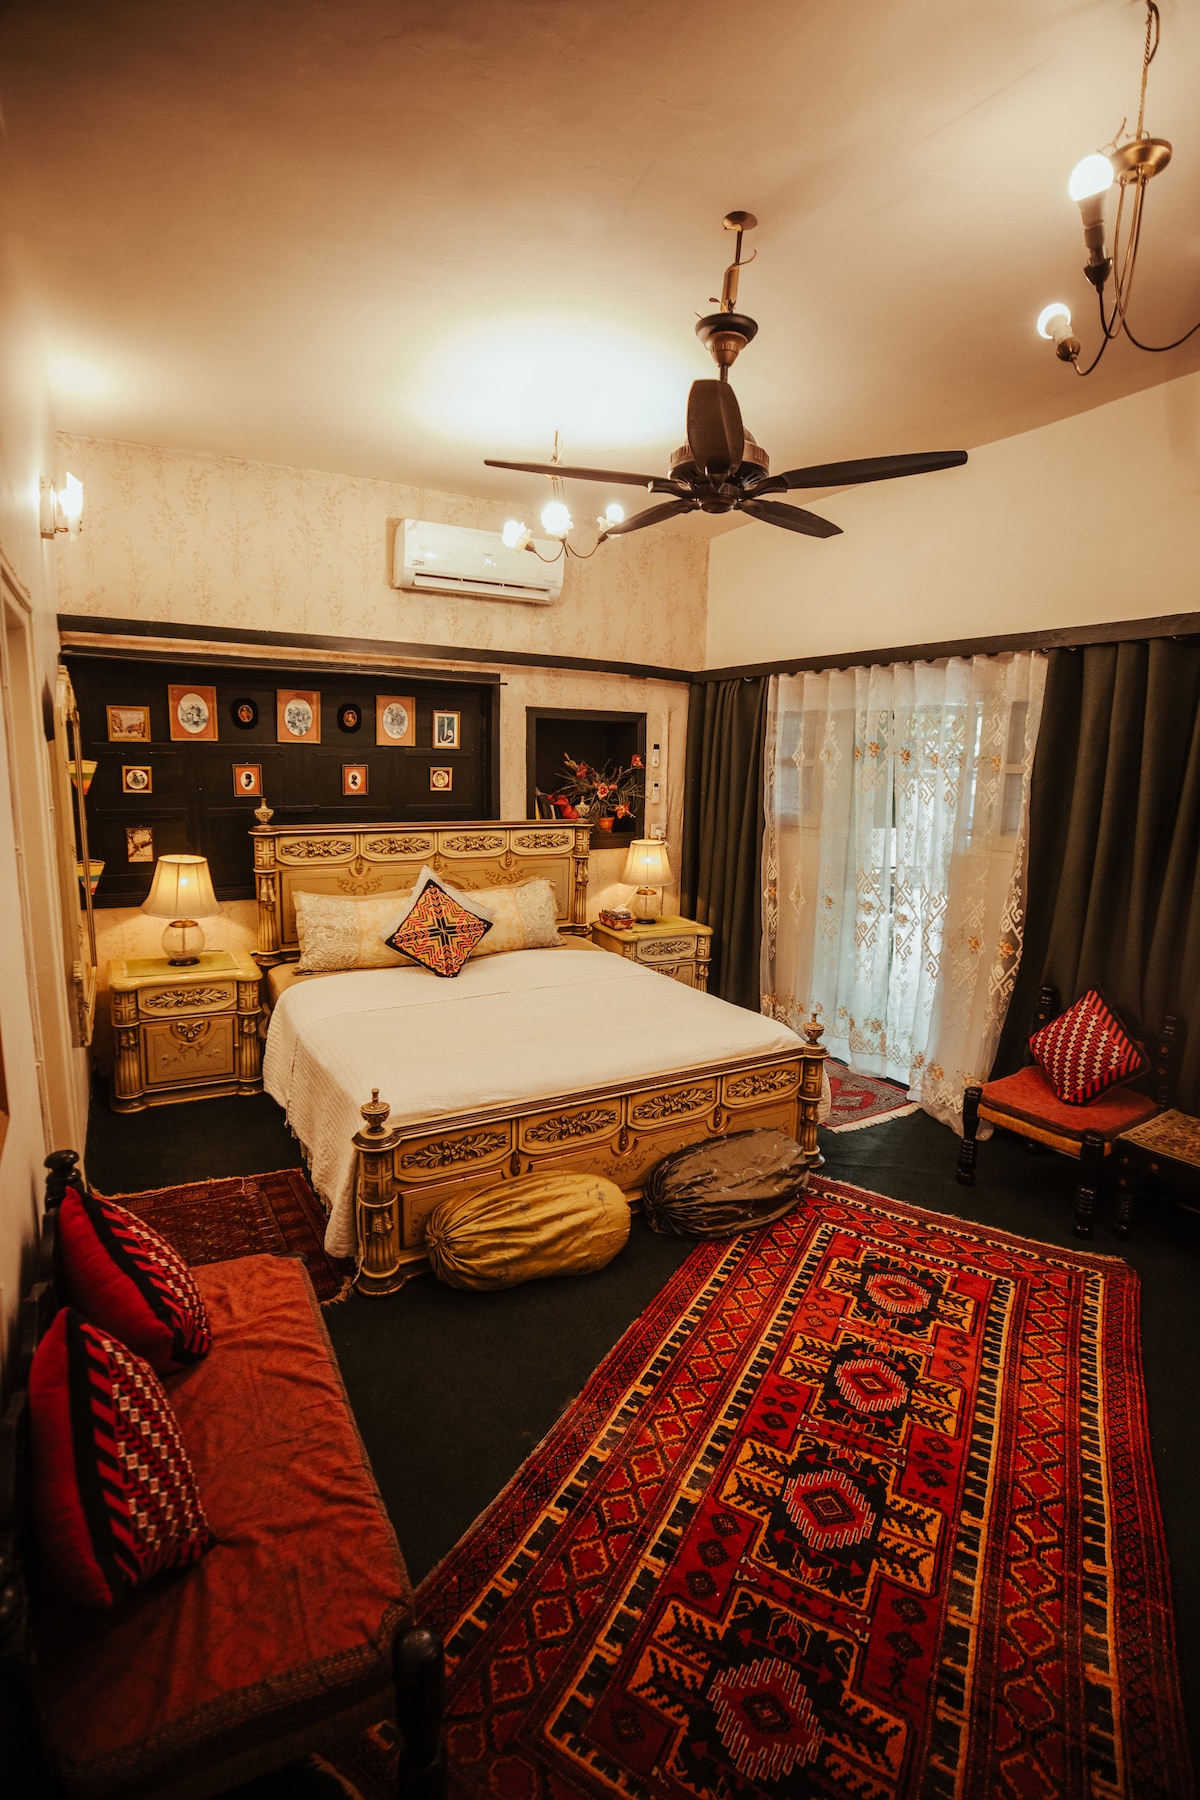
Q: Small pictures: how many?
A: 12